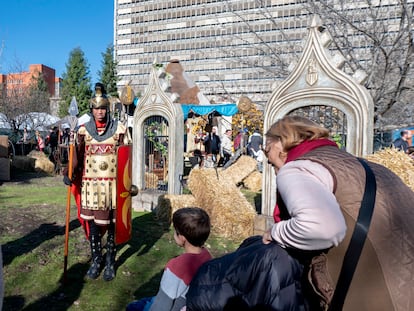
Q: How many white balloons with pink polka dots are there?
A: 0